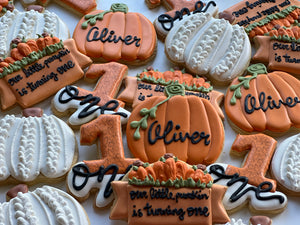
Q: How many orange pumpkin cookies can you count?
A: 3